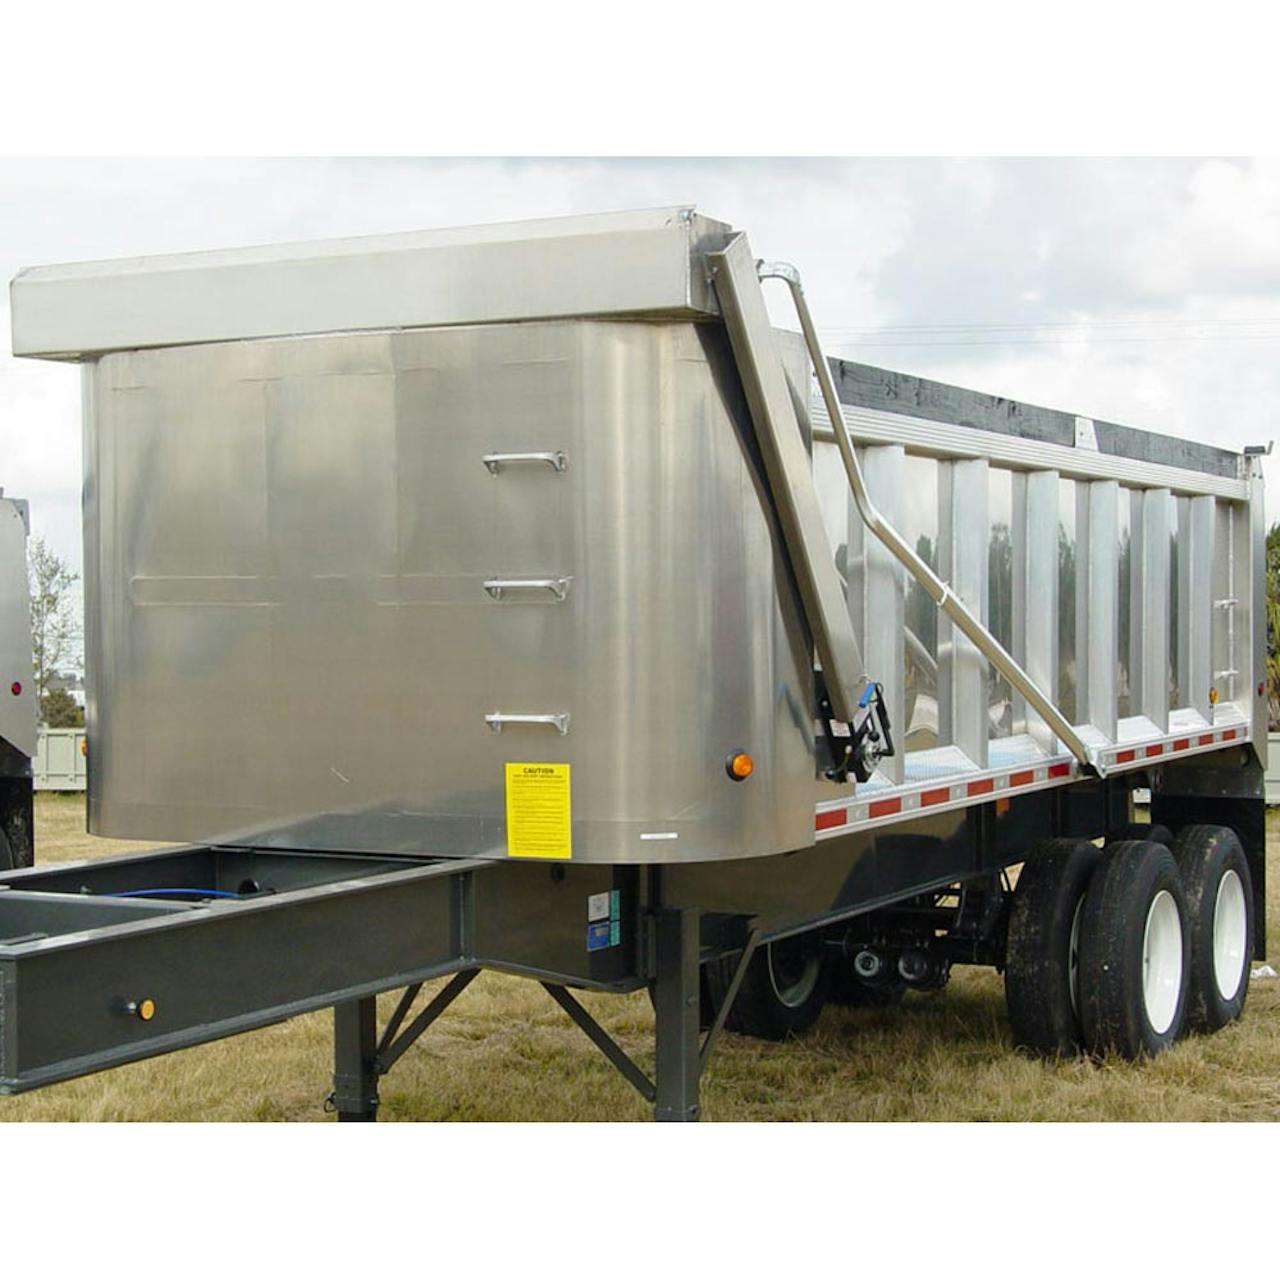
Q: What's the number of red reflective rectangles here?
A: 11